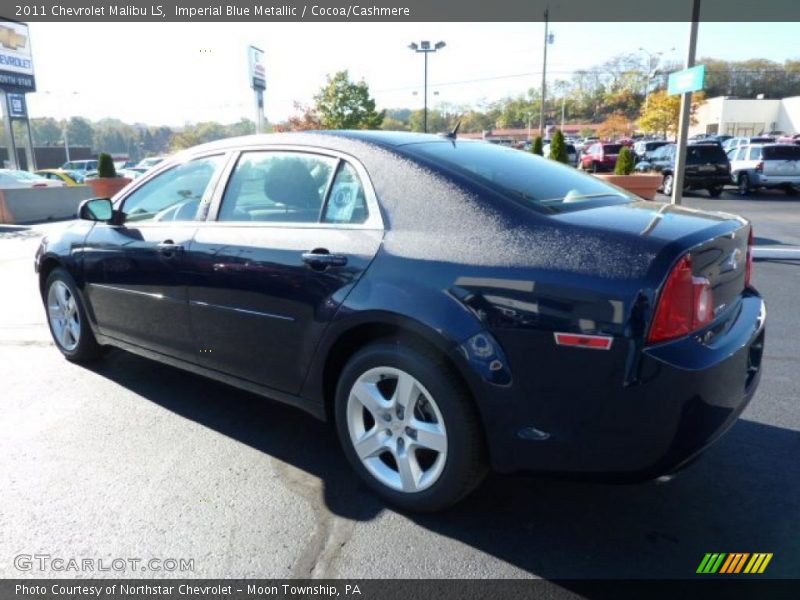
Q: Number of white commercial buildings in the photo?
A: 1